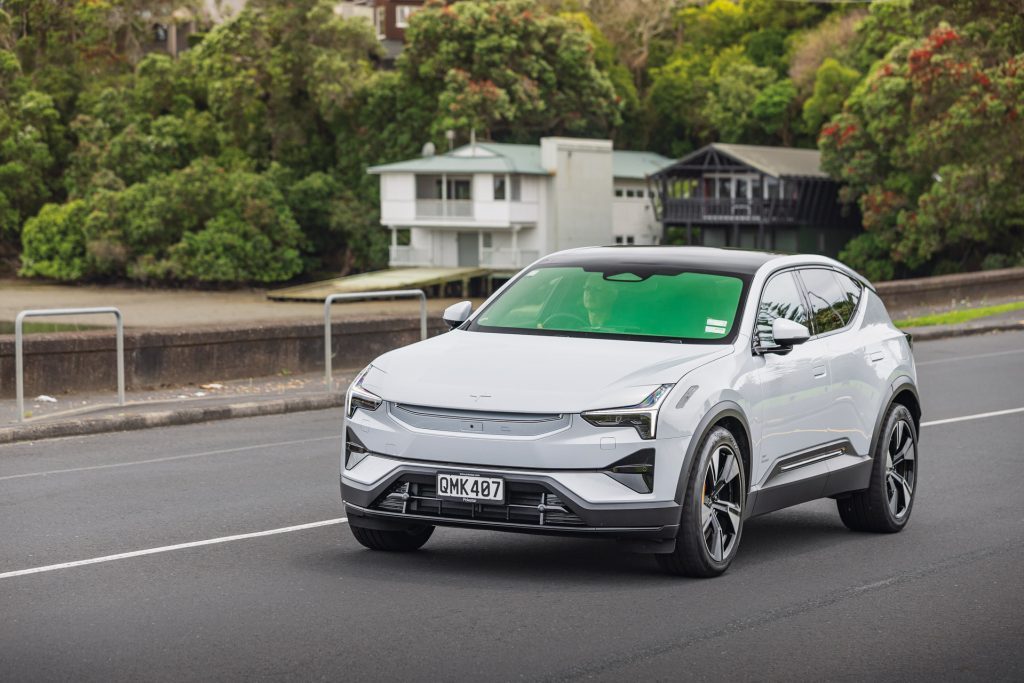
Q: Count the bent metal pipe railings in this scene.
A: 2